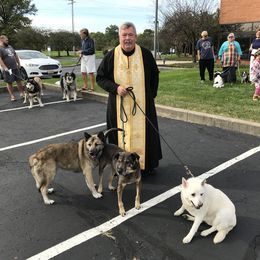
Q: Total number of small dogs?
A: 2